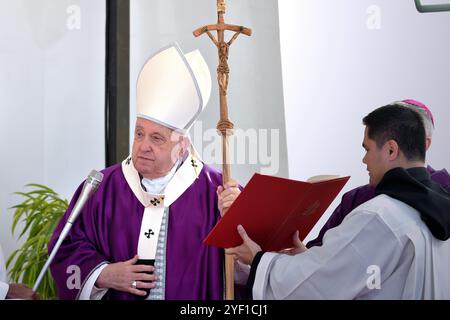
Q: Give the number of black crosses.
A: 4